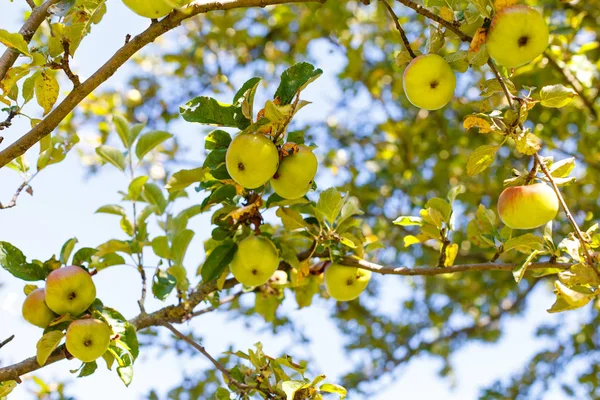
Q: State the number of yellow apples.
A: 11